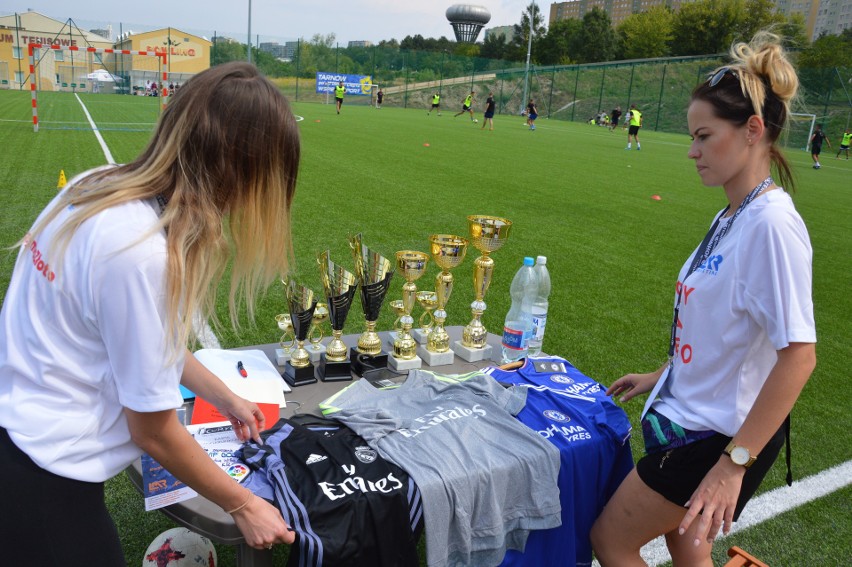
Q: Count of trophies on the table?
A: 10